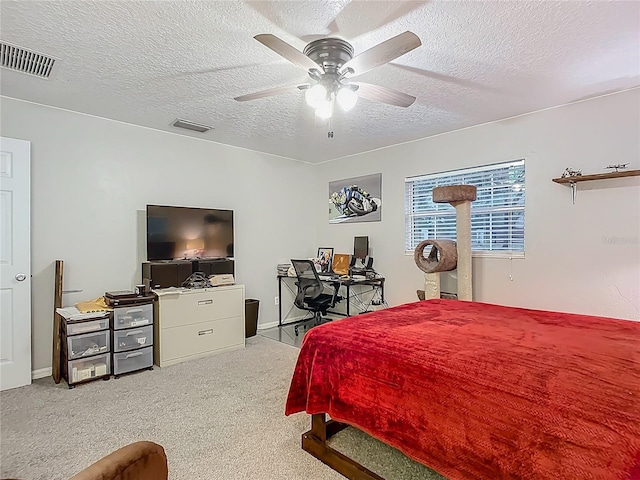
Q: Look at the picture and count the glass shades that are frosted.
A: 3